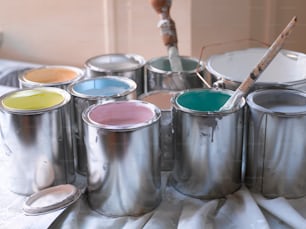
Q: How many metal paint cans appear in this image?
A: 10